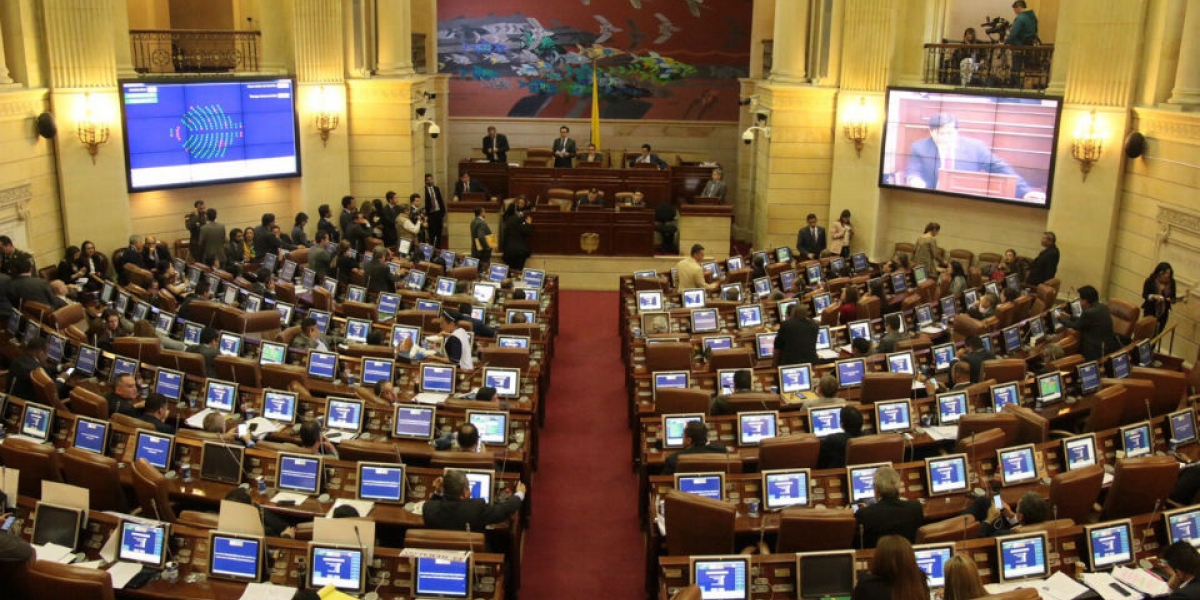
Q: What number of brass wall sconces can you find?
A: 4